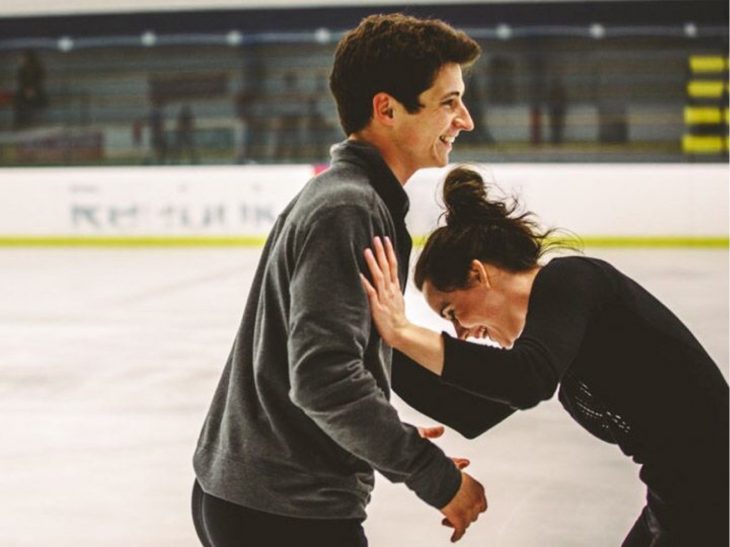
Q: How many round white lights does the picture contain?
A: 7